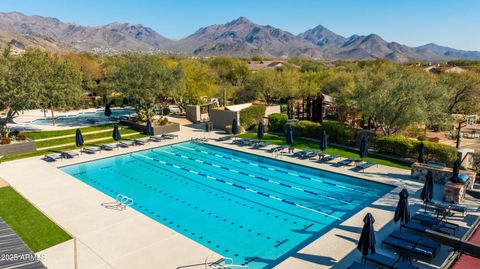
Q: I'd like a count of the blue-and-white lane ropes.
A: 3